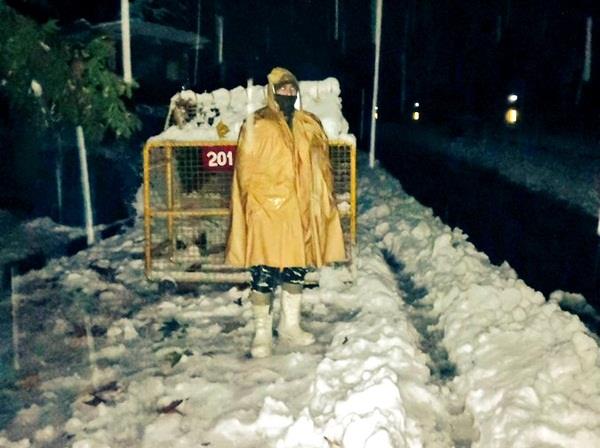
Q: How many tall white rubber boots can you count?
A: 2